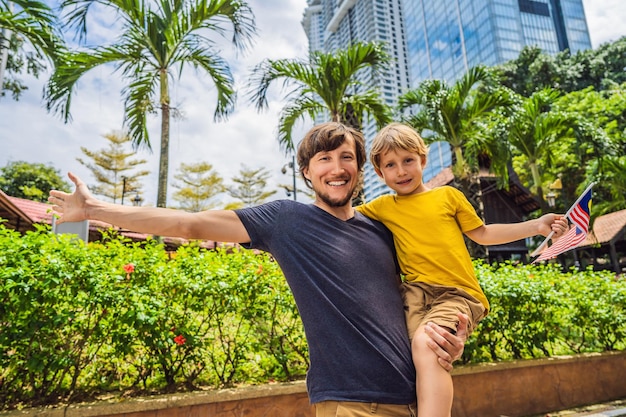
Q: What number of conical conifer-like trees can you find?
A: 3